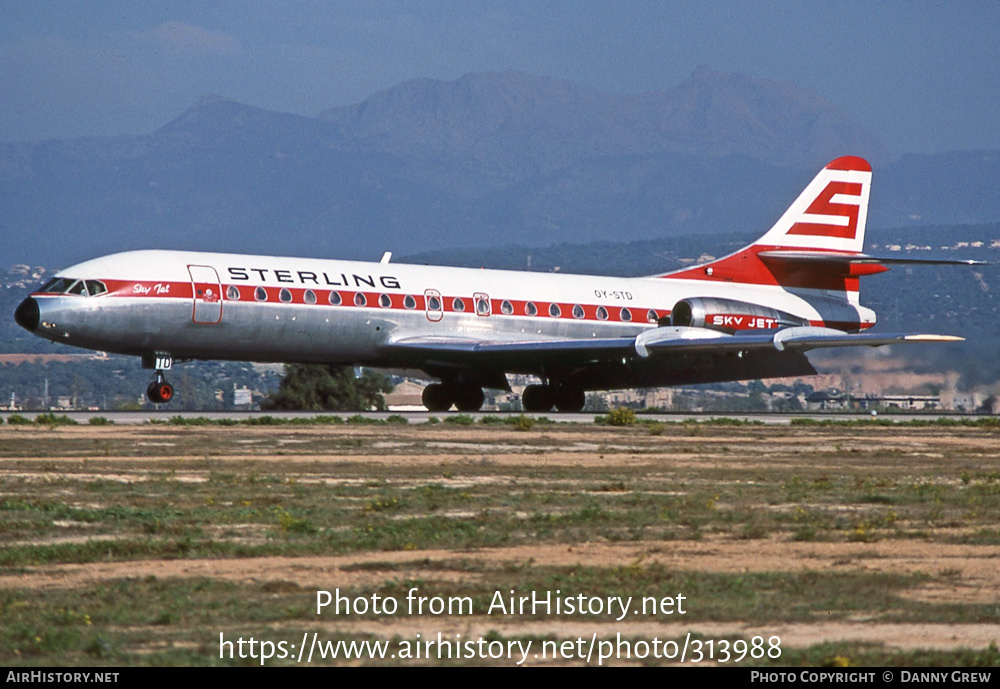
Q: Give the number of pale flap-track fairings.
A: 2